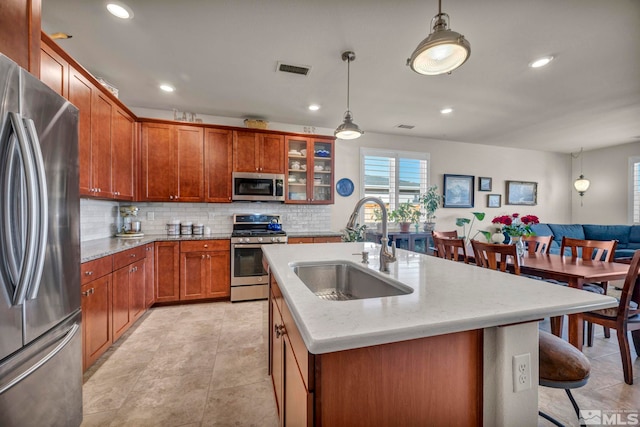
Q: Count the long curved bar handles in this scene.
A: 3